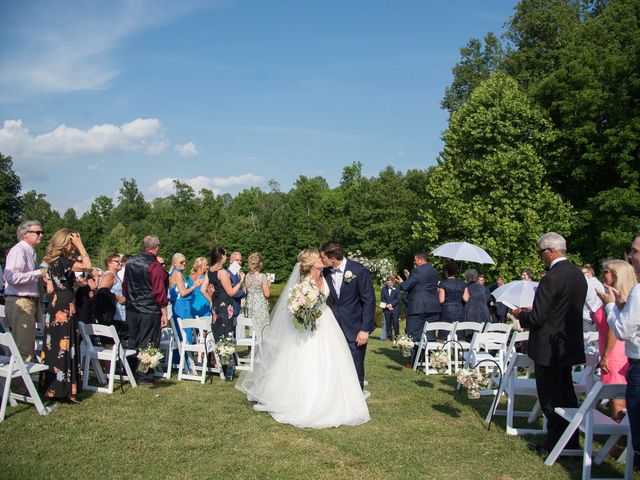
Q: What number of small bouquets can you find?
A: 5